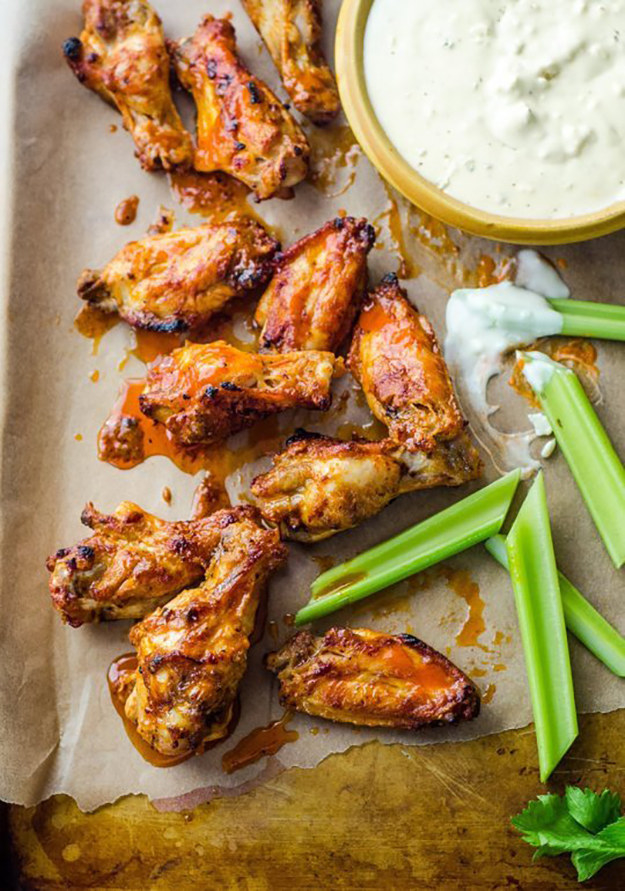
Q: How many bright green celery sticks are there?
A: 5